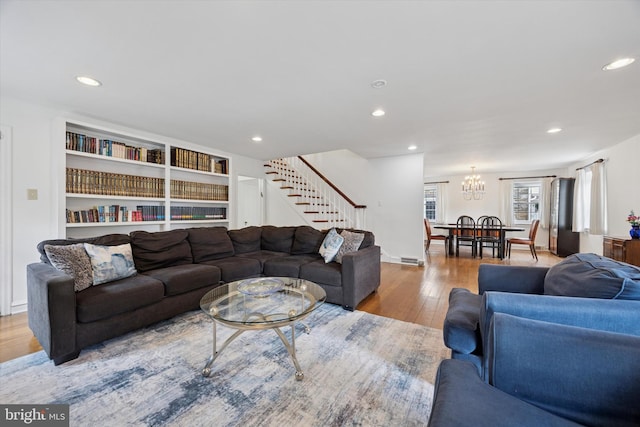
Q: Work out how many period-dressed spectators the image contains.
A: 0